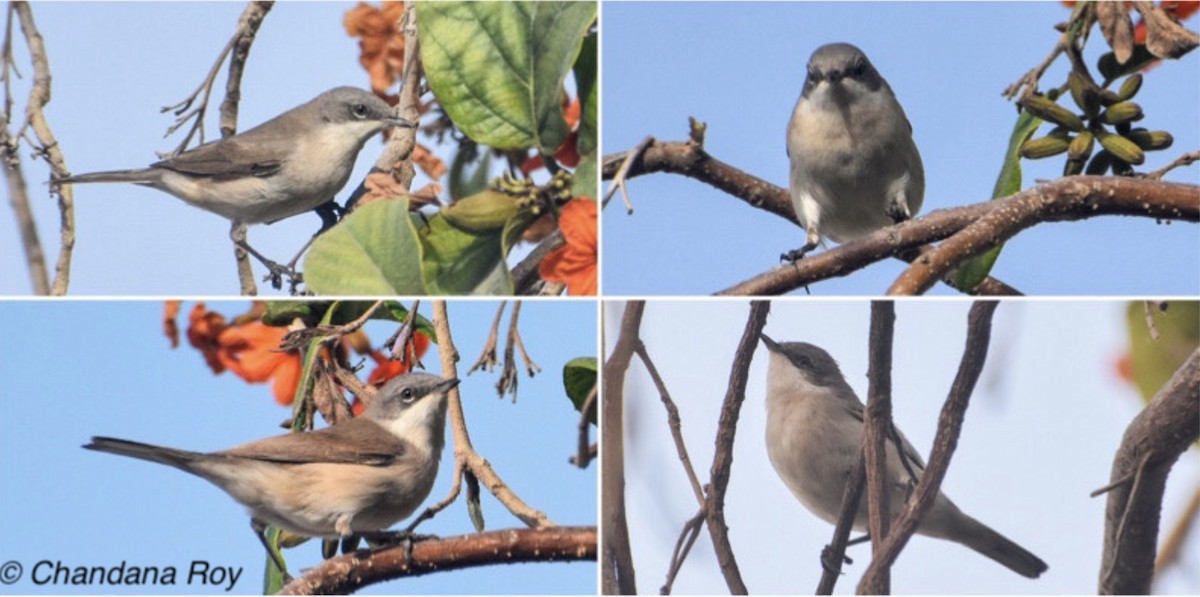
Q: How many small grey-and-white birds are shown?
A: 4